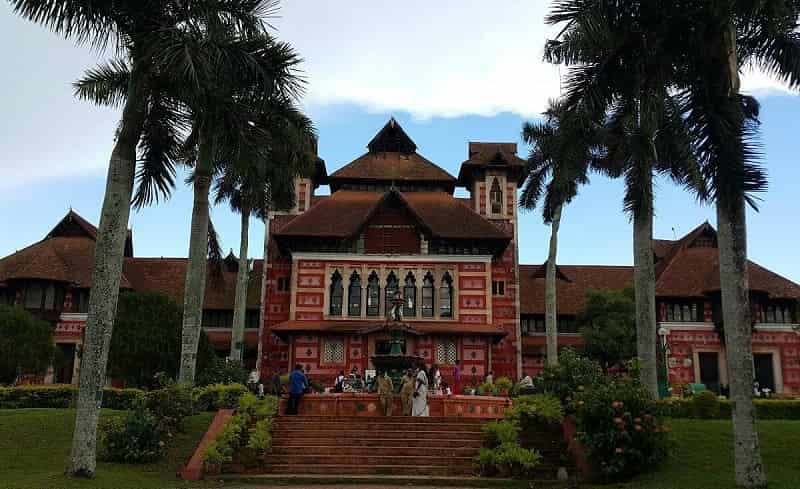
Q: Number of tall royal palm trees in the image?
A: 6